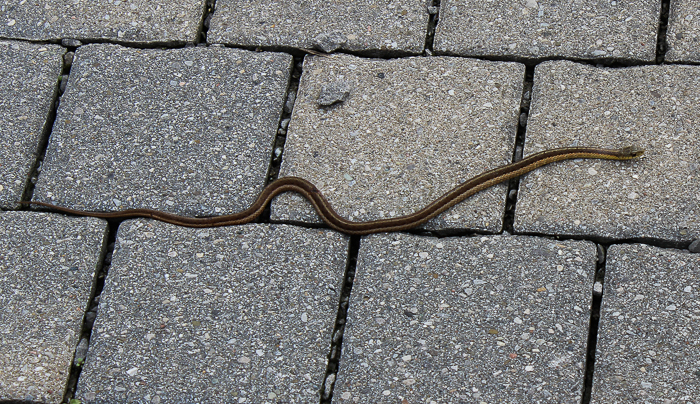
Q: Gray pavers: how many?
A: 12